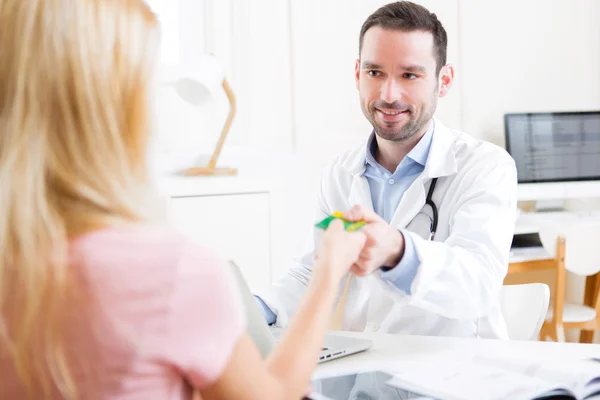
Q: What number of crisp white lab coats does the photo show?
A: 1